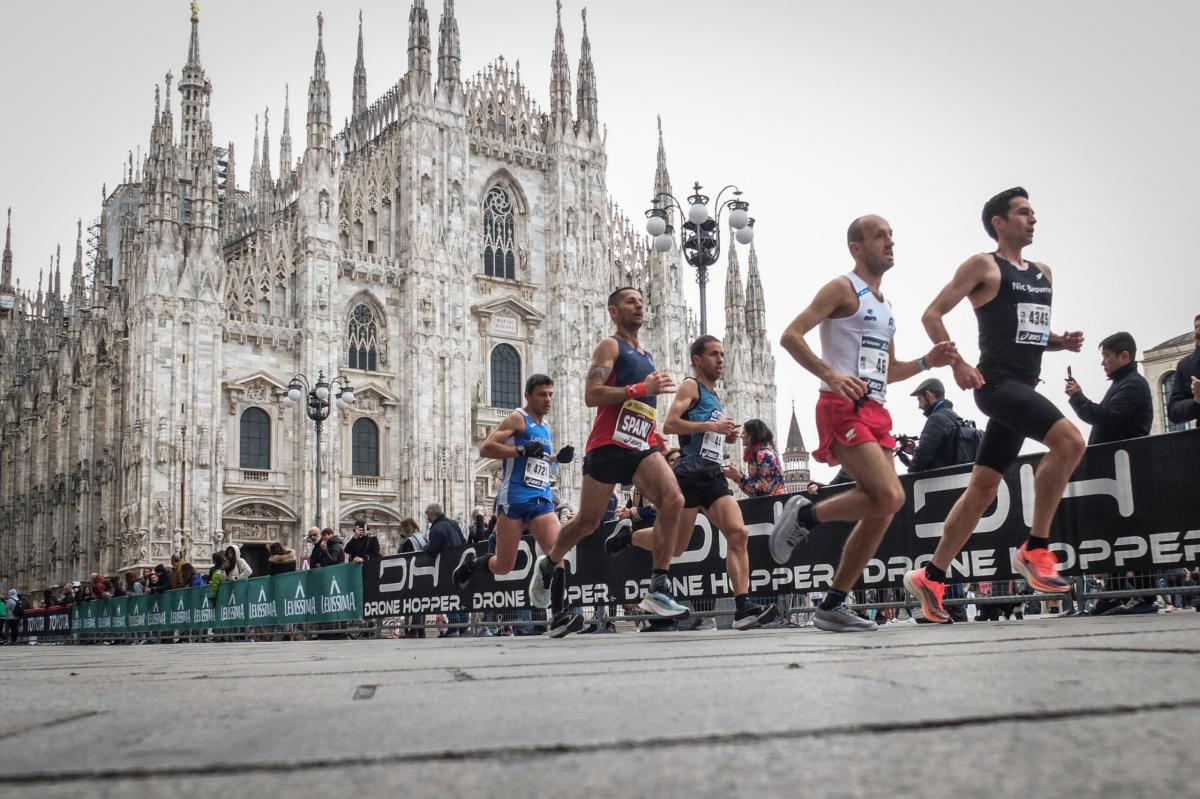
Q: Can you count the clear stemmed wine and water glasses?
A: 0